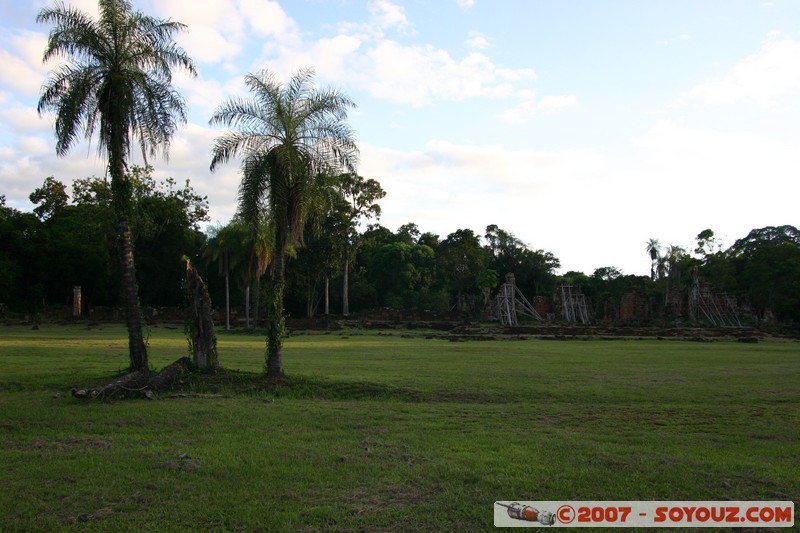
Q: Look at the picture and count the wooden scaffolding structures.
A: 3